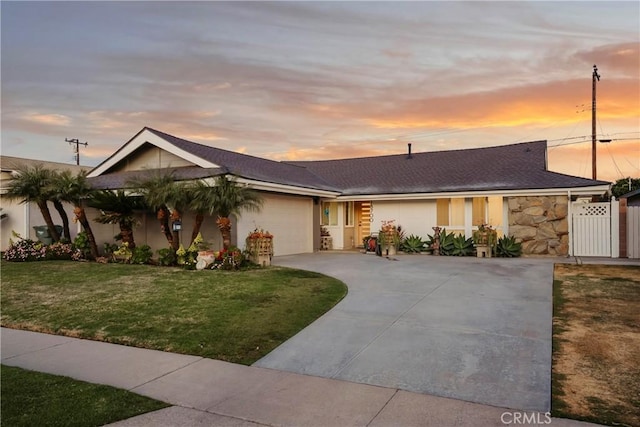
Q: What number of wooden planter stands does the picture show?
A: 3